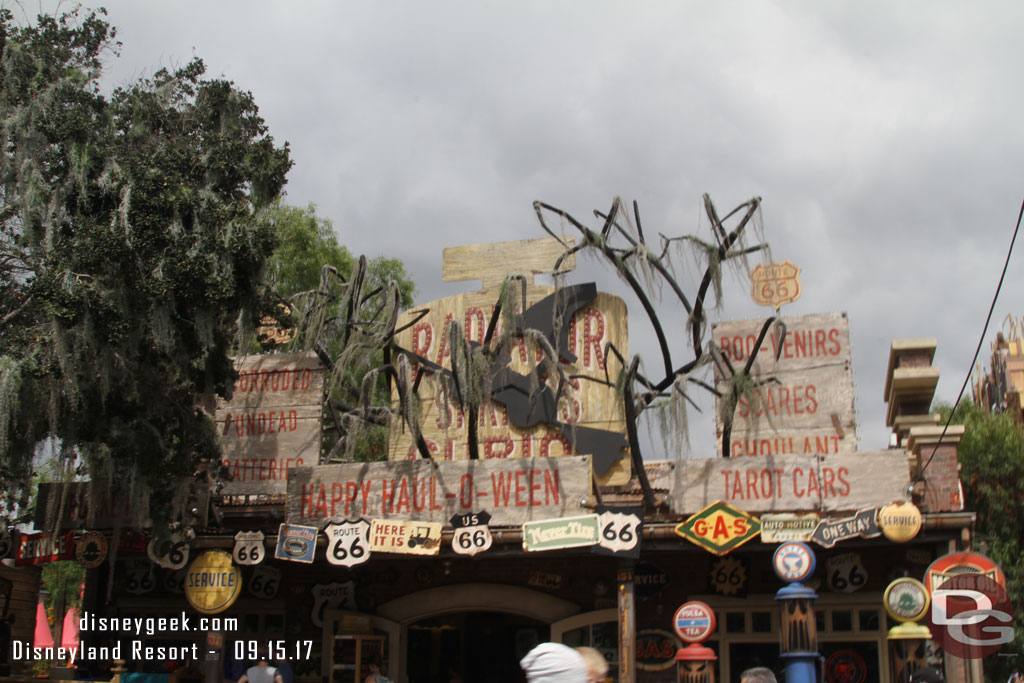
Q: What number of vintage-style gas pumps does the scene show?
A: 3